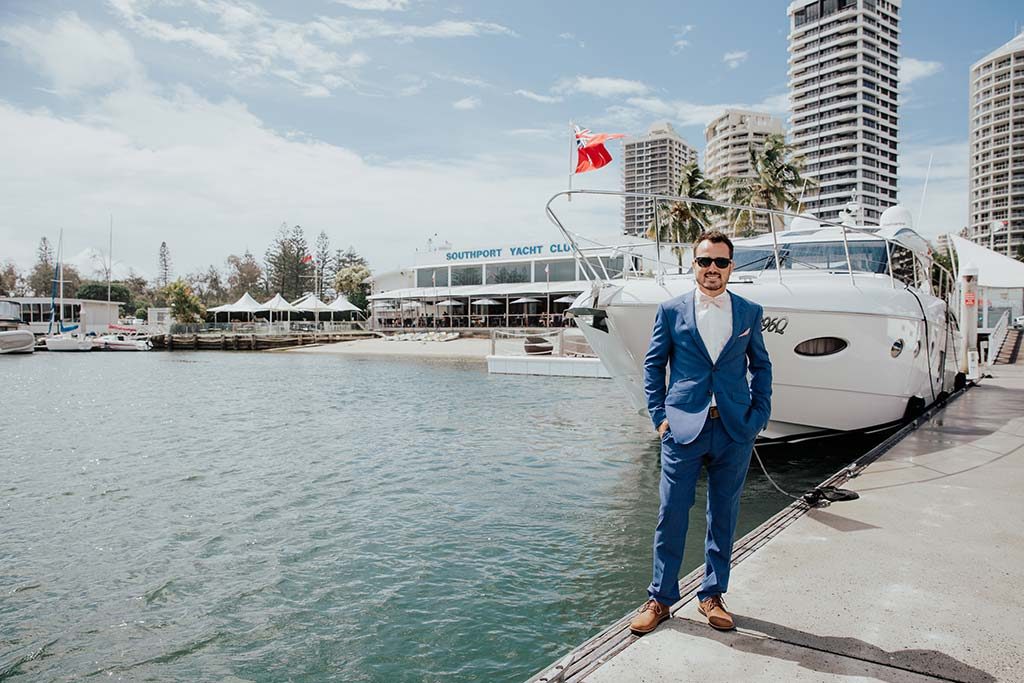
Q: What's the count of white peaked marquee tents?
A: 4